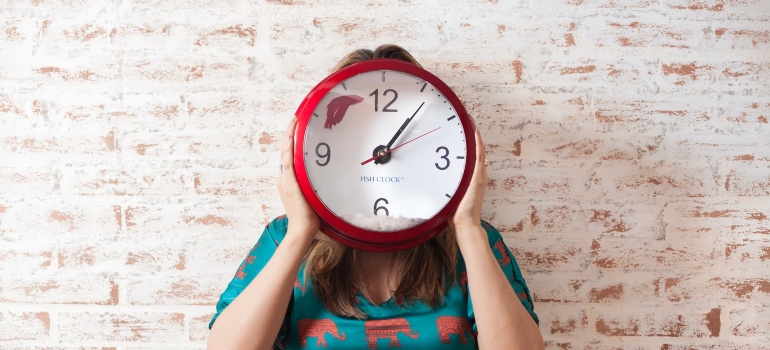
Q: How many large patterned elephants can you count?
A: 3